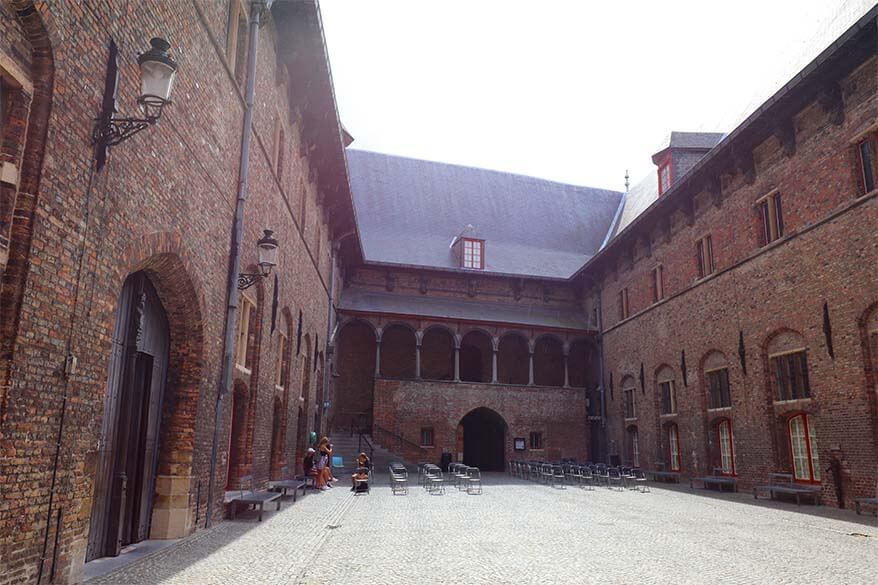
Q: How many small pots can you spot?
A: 0